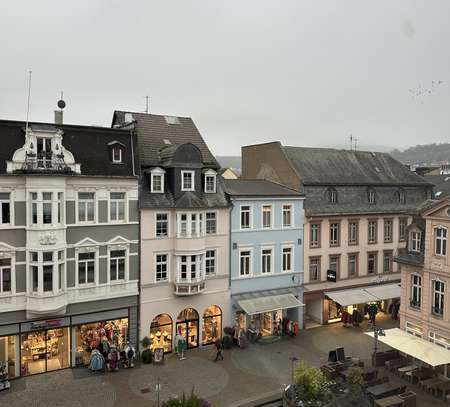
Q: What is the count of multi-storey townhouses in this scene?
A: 5